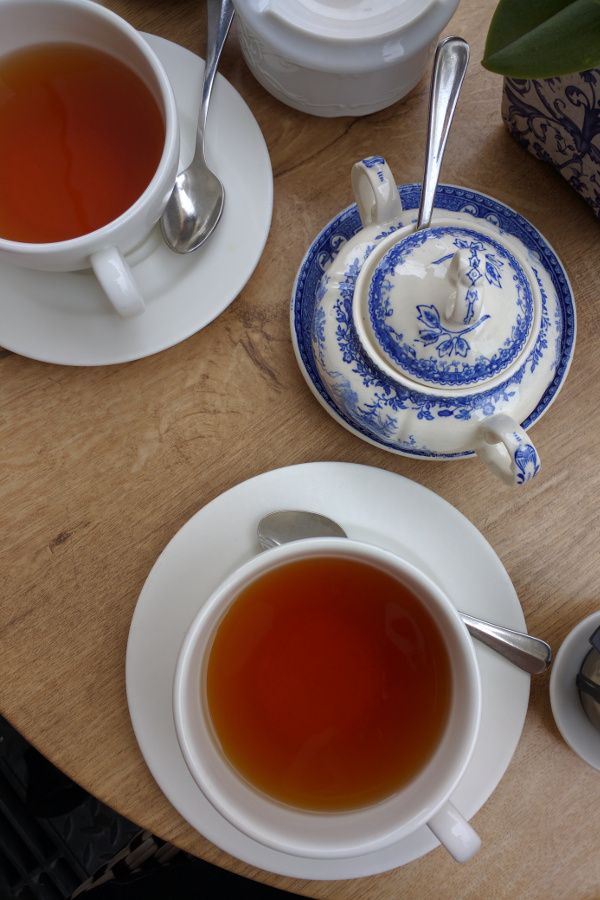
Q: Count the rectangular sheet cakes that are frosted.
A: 0